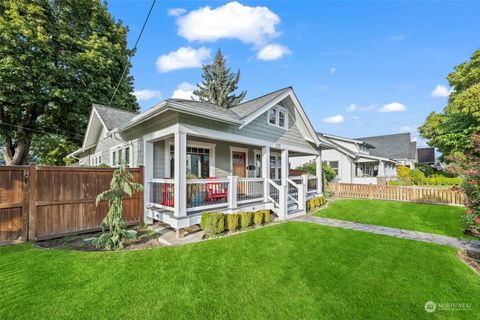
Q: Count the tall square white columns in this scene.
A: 5